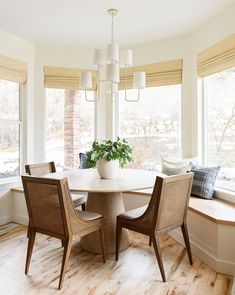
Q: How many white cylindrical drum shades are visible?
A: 6